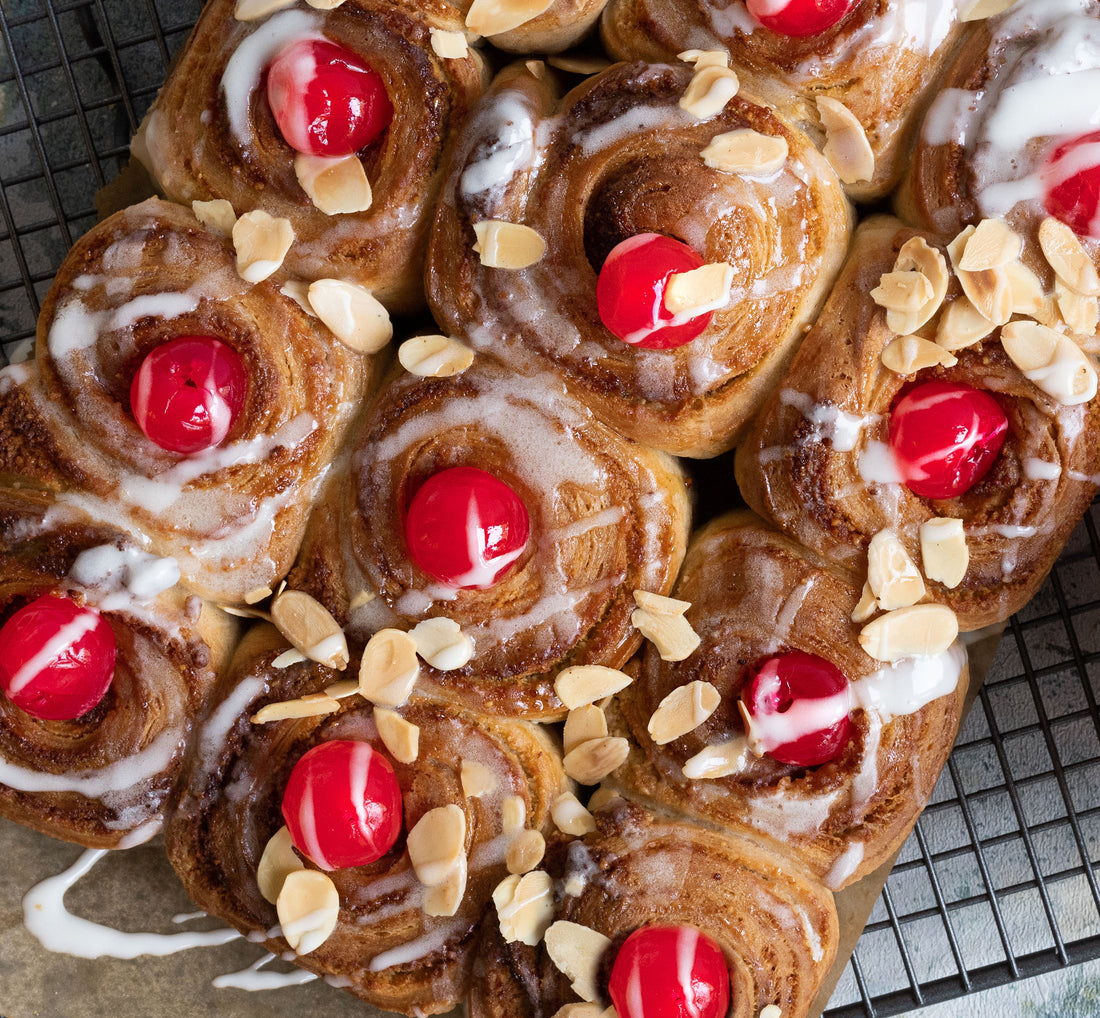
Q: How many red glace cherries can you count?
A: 11